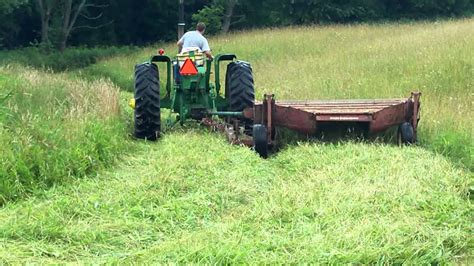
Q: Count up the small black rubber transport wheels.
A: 2